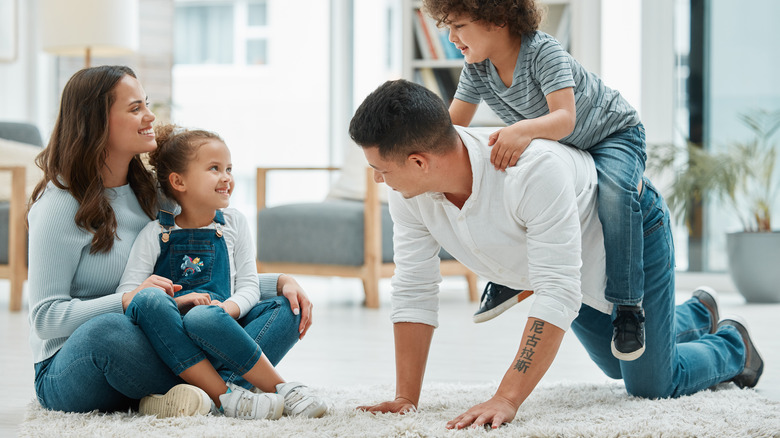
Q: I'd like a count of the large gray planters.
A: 1